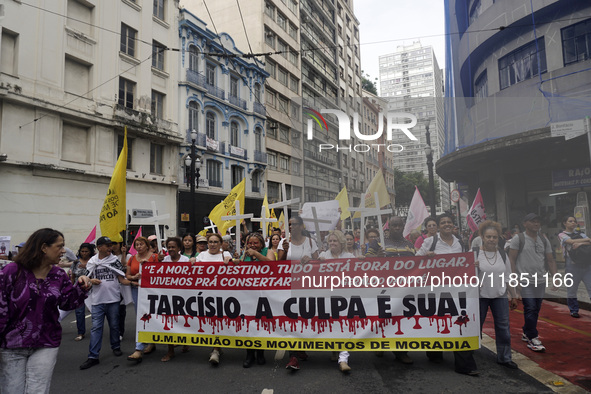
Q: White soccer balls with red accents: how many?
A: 0